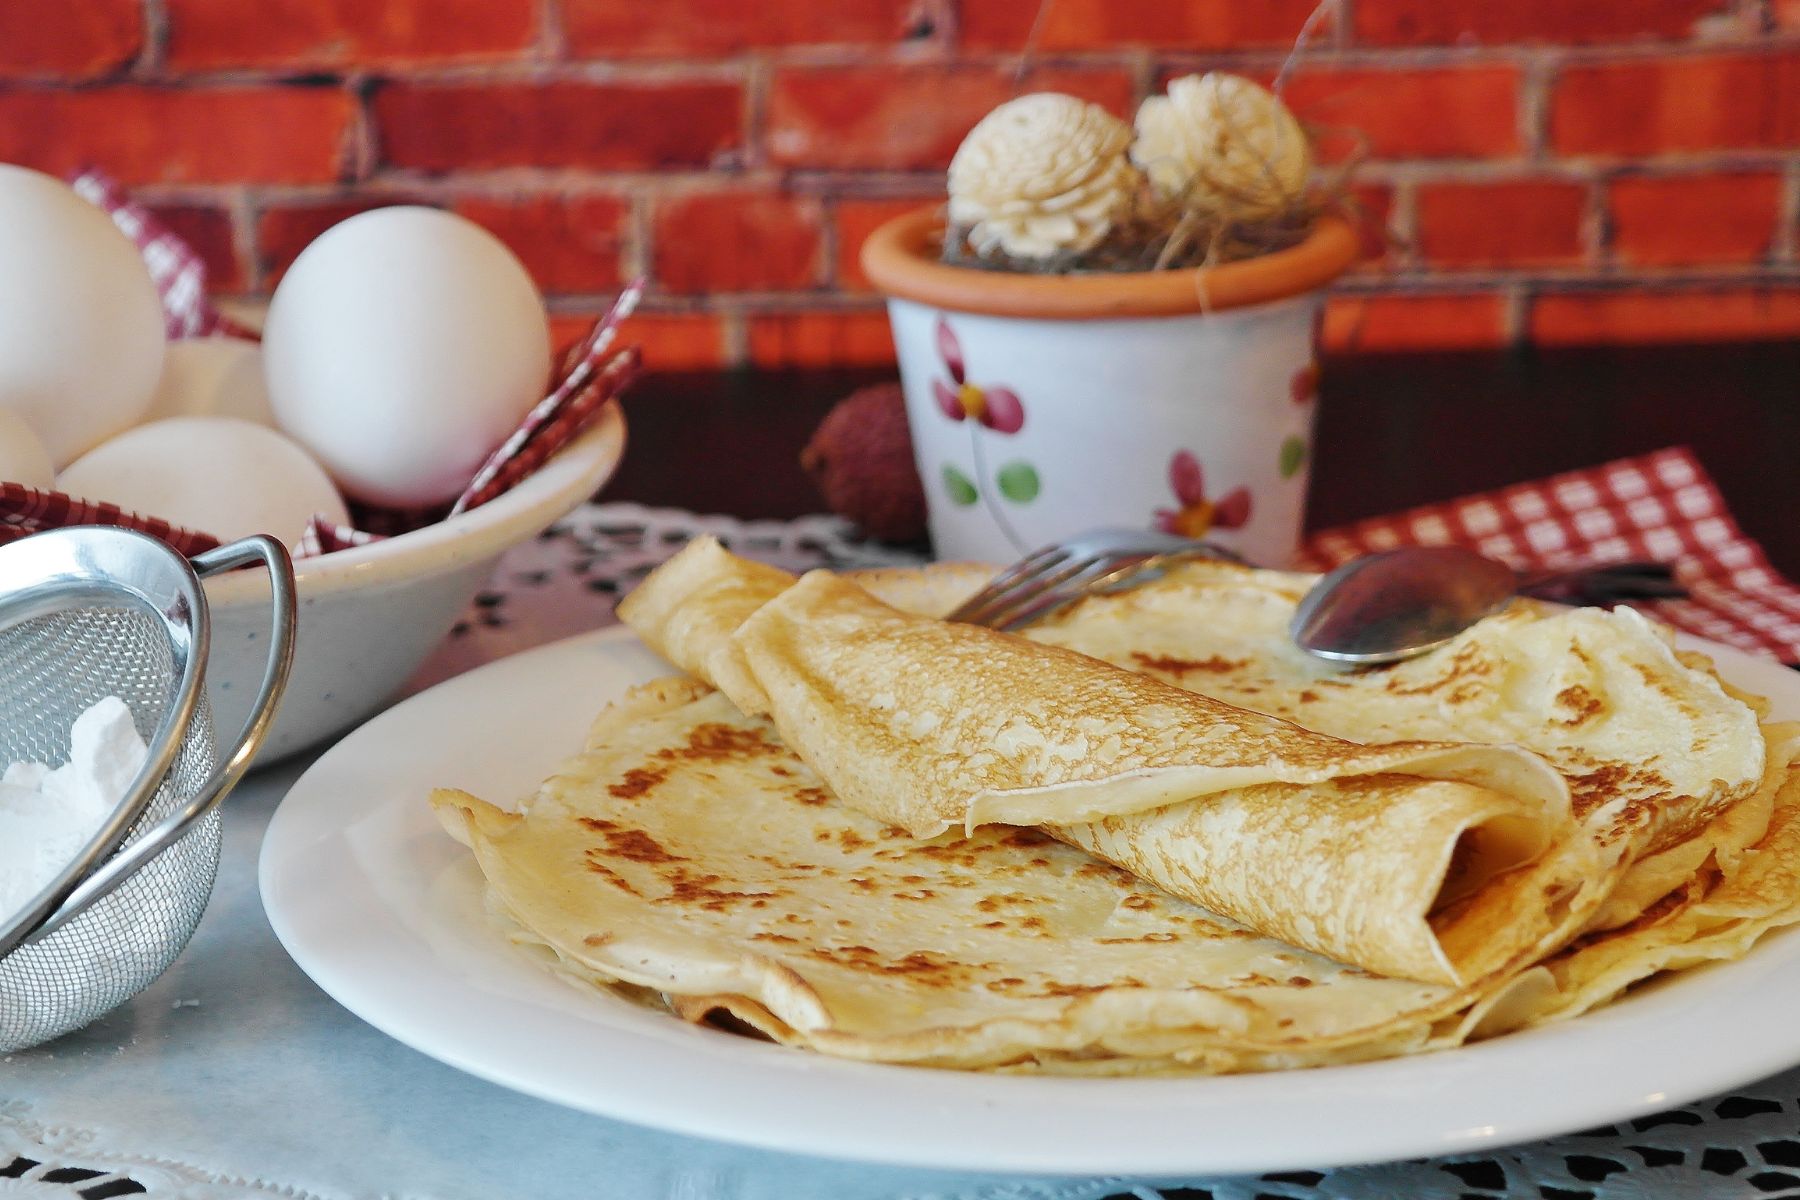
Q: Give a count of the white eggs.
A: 5